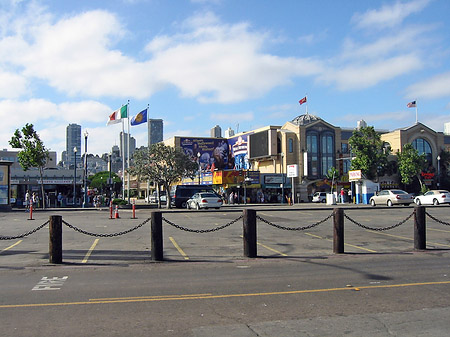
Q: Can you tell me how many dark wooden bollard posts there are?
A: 5